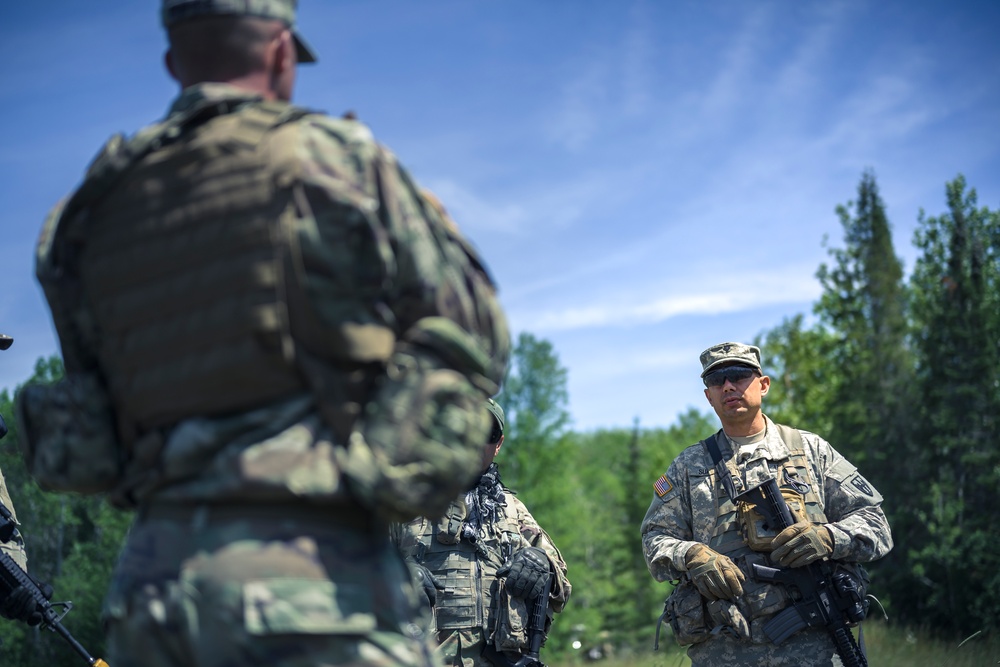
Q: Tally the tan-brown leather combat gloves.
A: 2